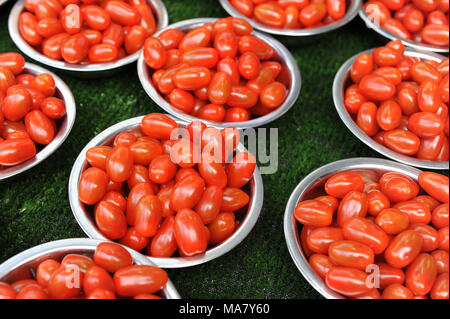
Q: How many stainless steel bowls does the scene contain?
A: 9